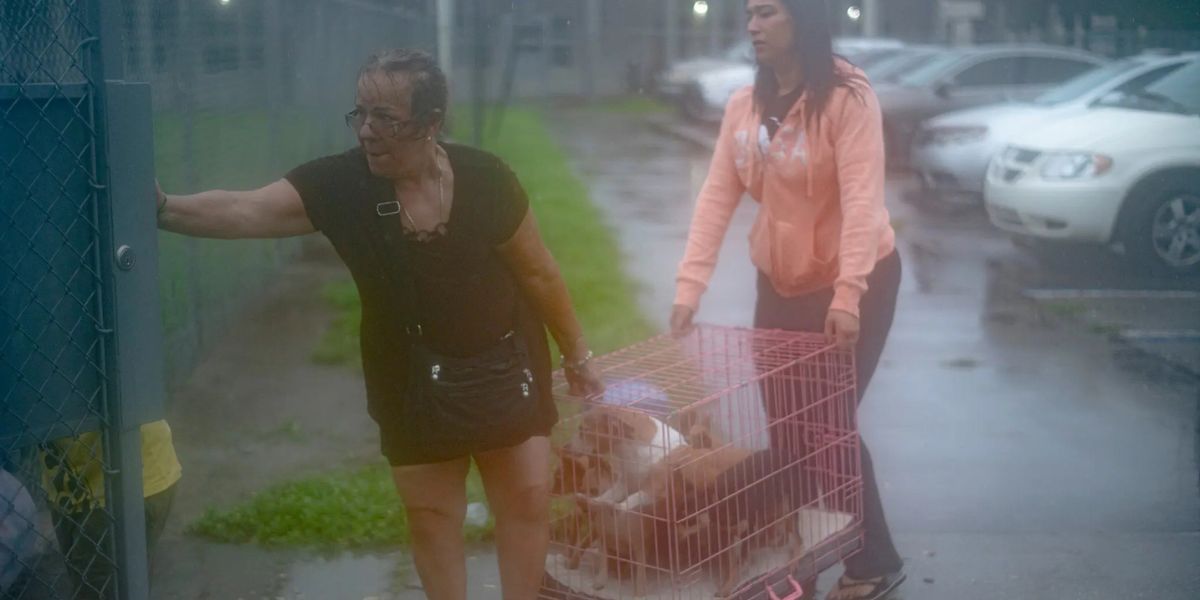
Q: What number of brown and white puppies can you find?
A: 1